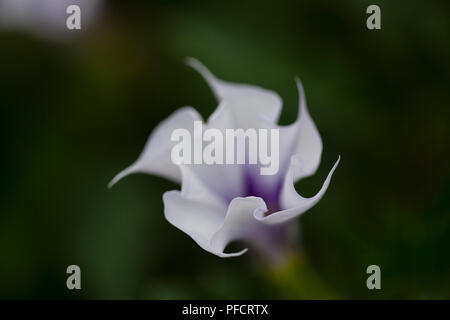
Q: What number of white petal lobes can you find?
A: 5